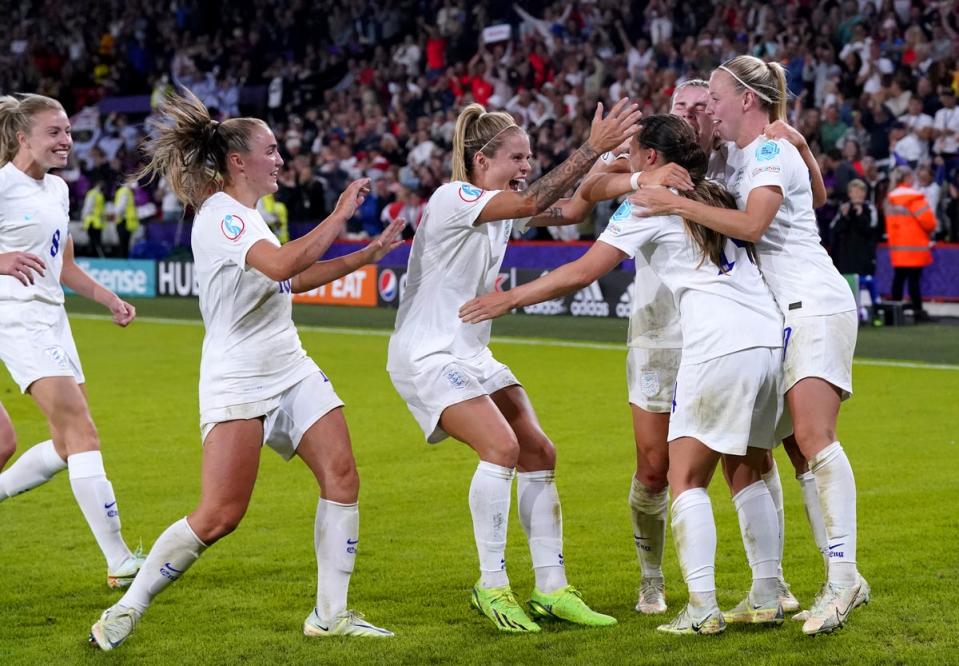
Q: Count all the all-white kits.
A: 6